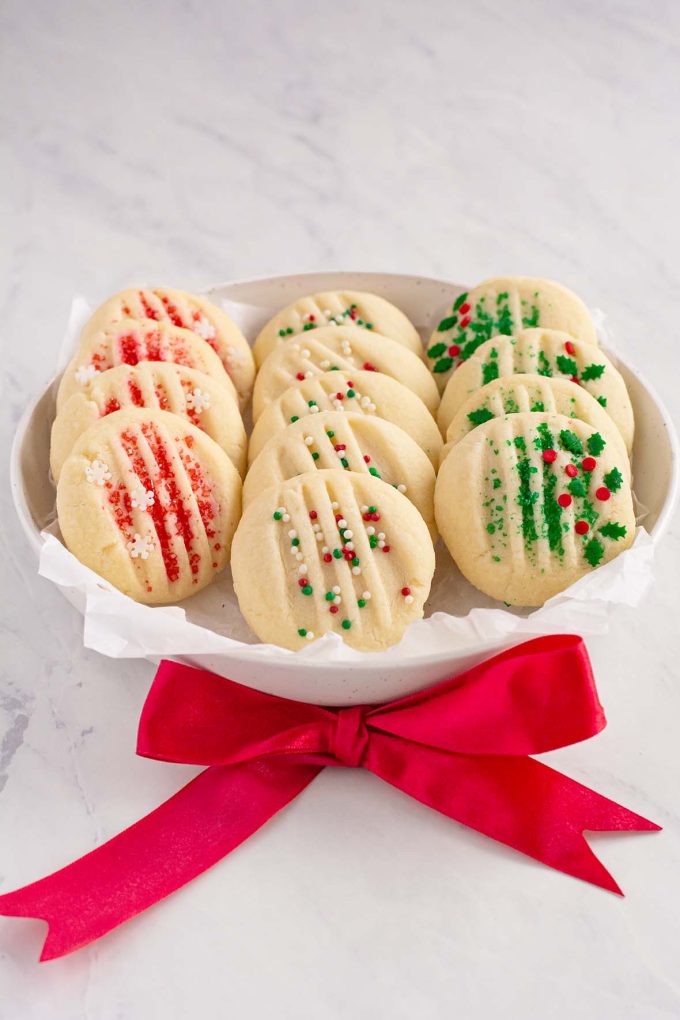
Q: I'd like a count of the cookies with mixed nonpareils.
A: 5